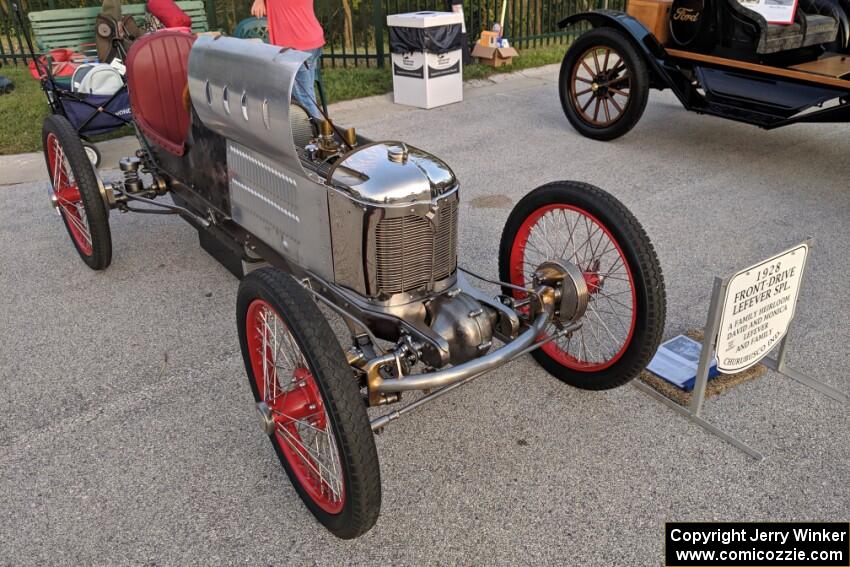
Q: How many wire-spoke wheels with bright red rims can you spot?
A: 3